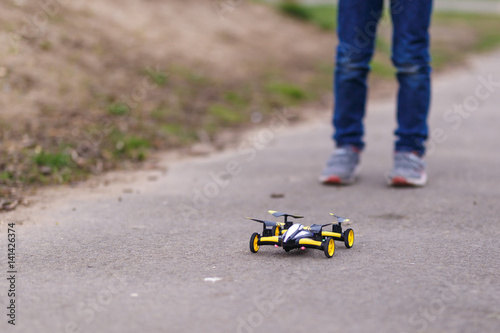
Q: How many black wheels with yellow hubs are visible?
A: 4